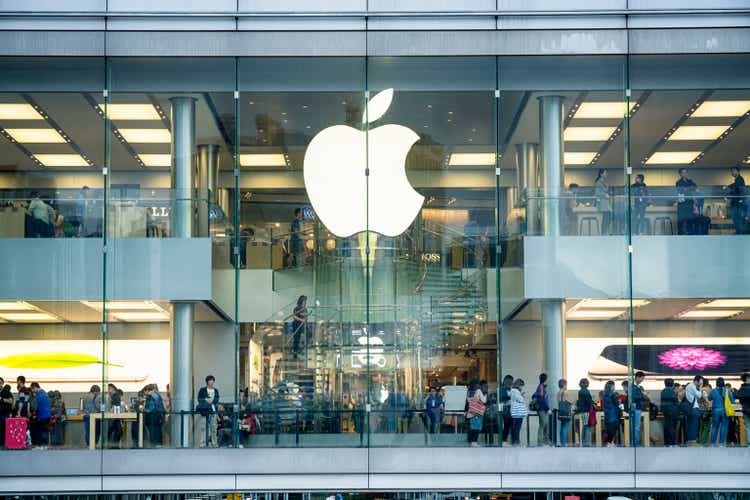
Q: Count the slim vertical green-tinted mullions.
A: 5